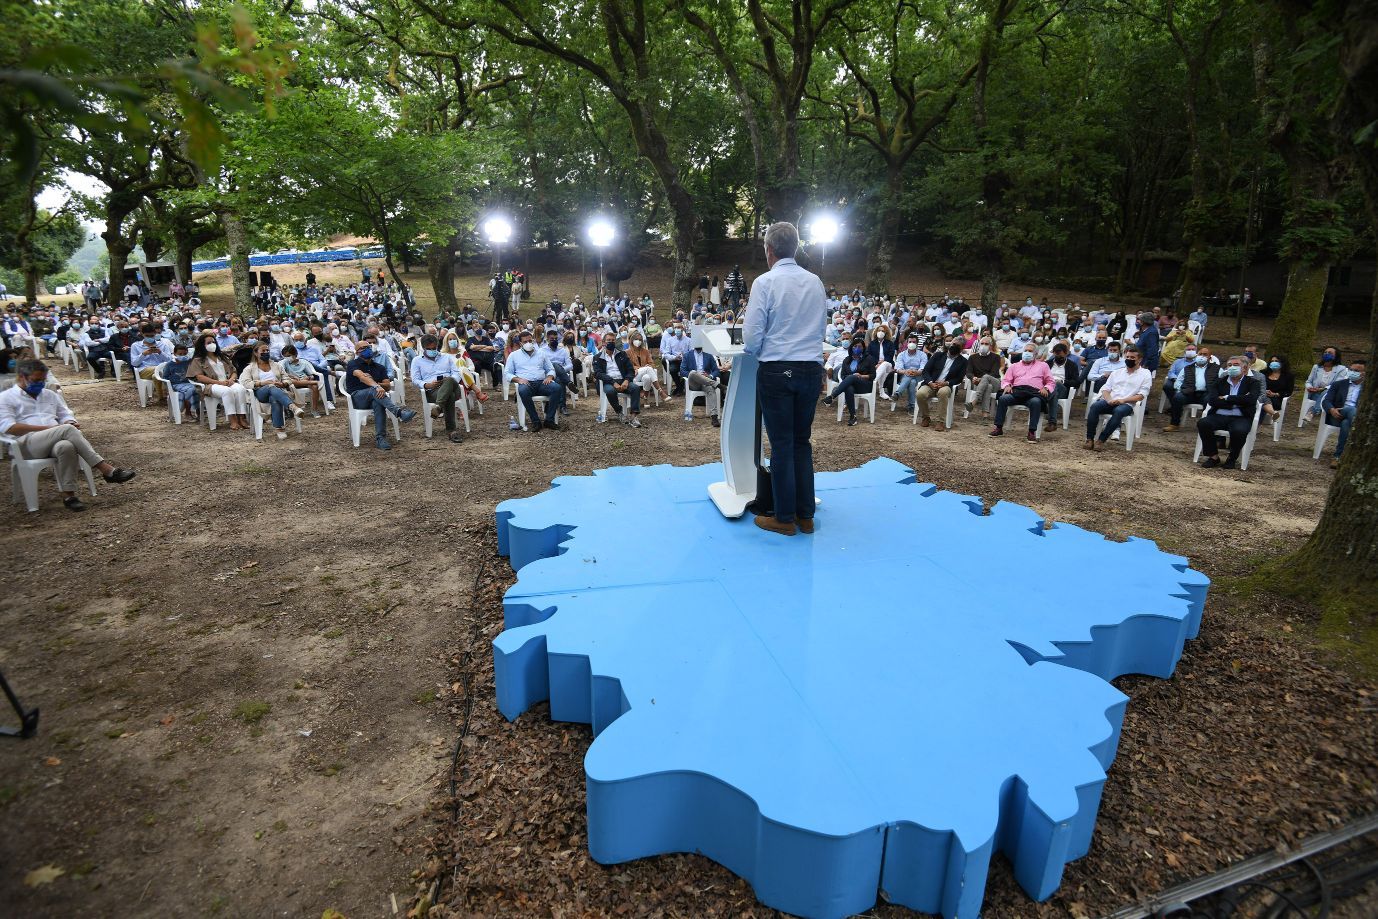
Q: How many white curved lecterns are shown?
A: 1